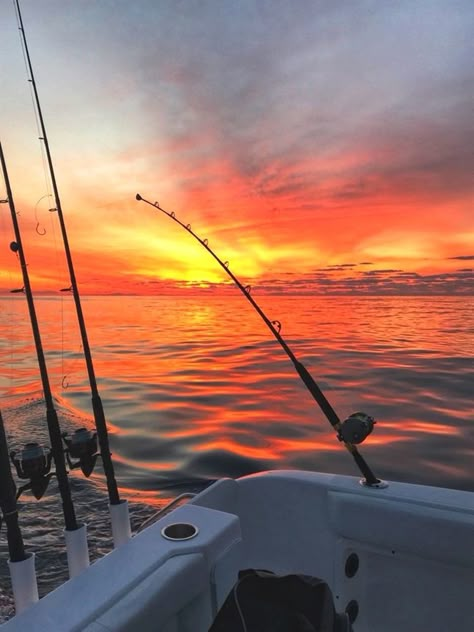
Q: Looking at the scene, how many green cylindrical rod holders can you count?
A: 0